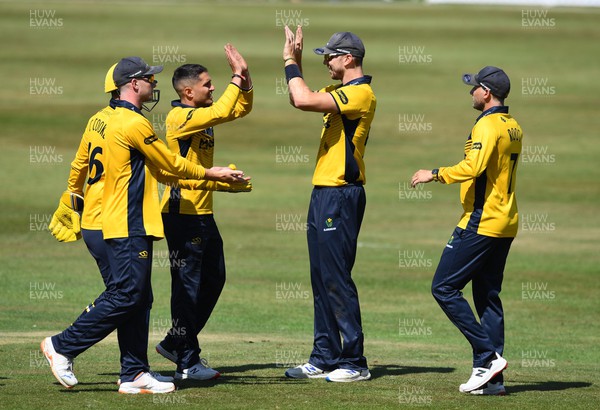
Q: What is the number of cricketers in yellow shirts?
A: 5